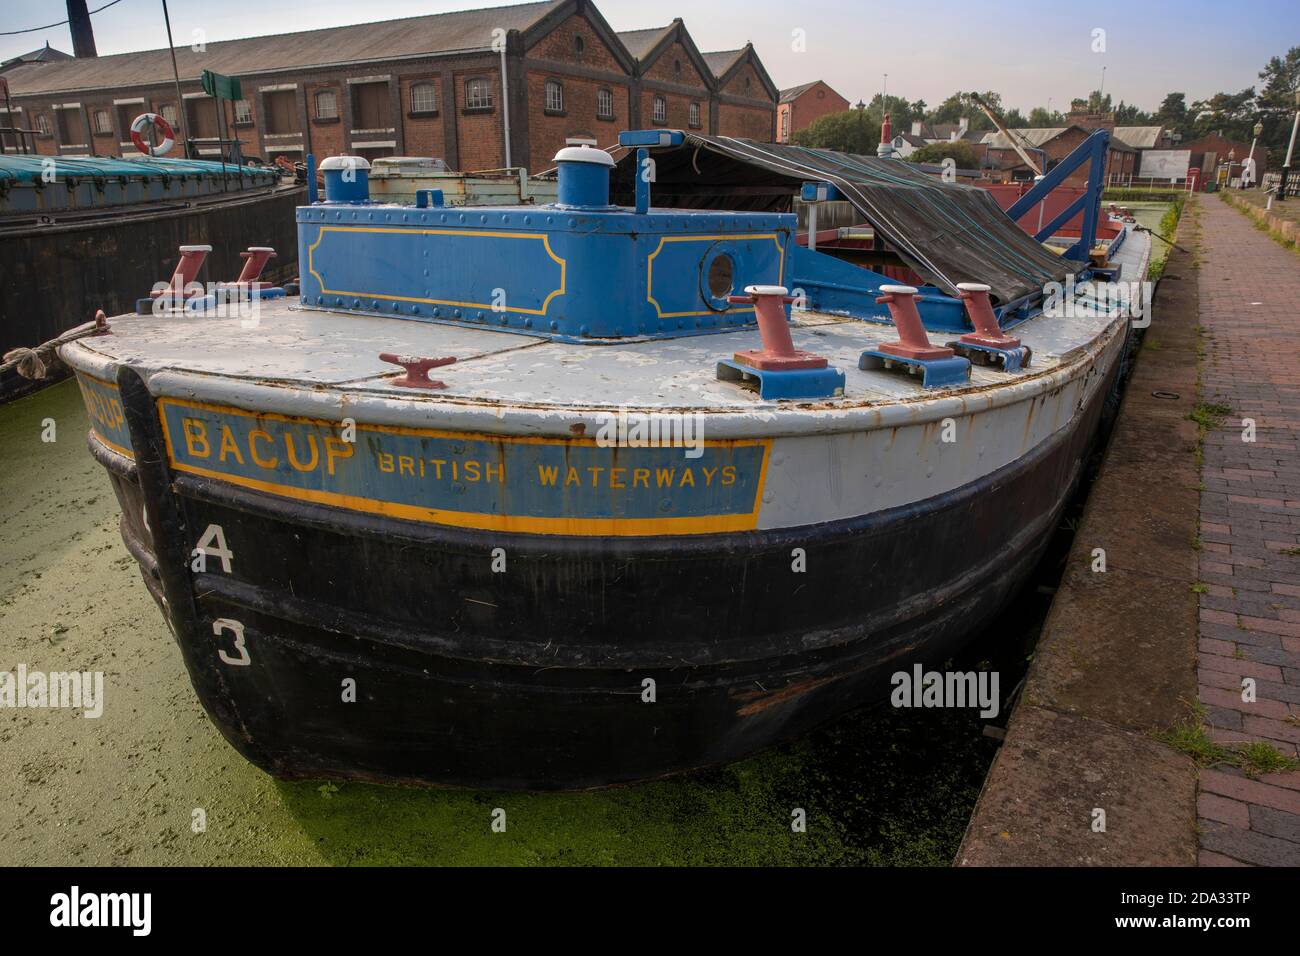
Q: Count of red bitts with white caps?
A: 5